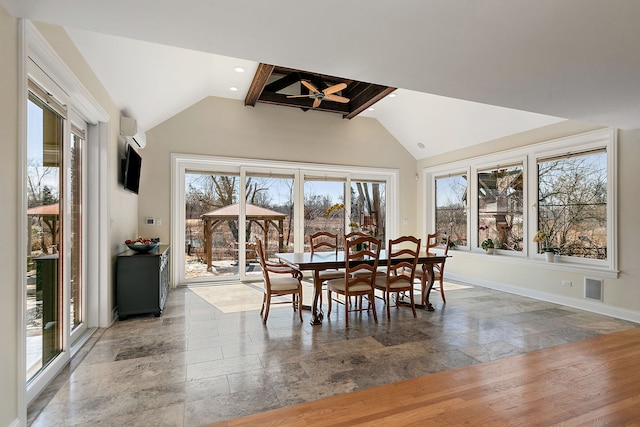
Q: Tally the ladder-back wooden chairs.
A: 6